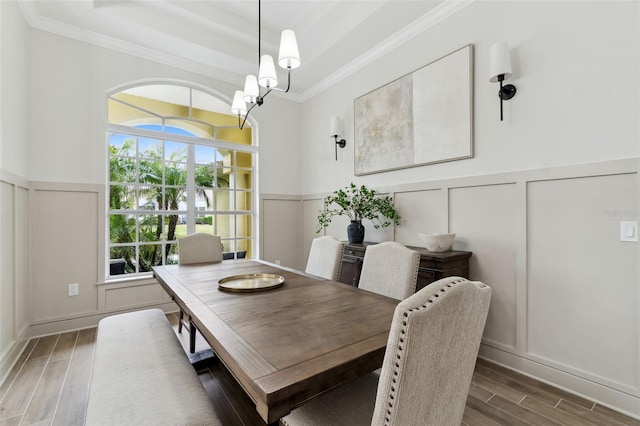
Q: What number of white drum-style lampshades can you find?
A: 6